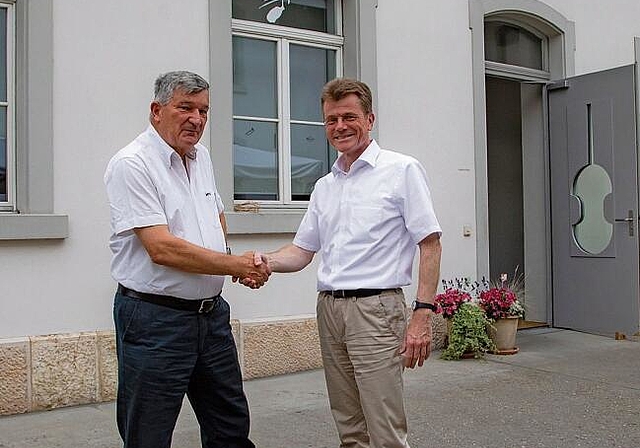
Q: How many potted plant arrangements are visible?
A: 2